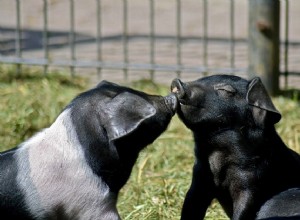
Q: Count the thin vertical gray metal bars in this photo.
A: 10